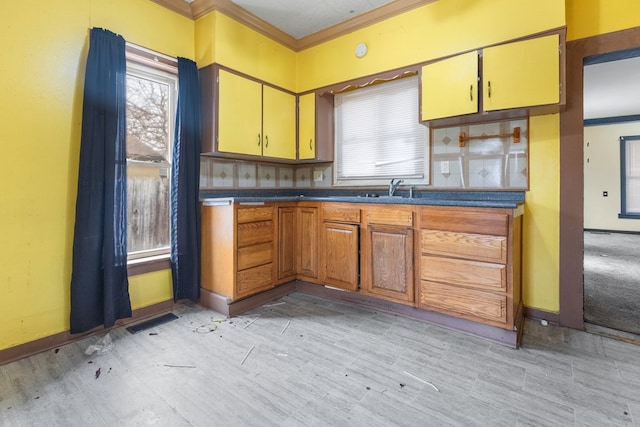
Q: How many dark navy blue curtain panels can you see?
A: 2